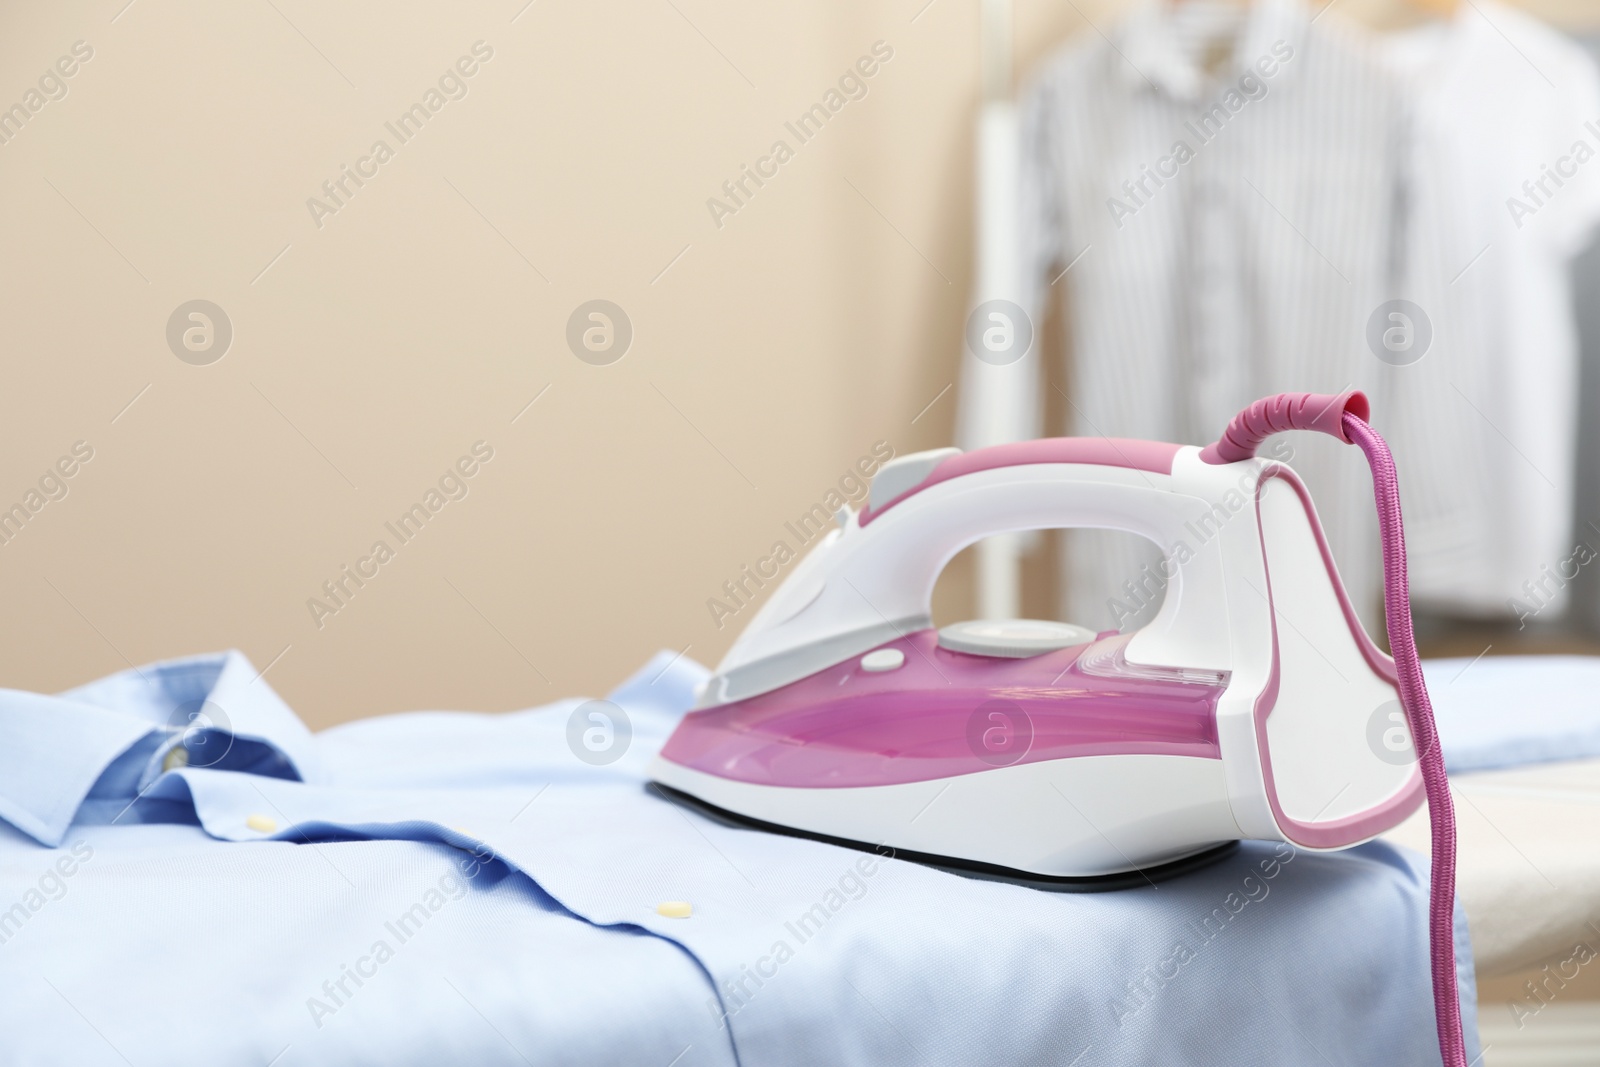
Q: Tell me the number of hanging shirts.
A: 2